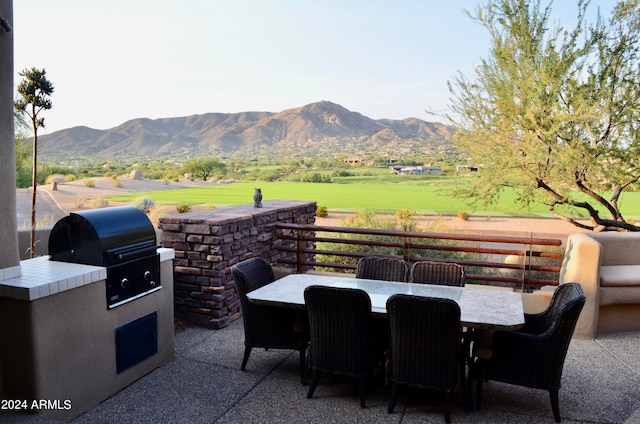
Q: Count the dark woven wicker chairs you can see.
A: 6